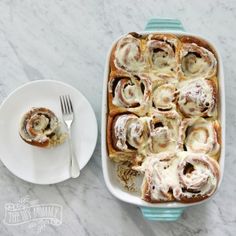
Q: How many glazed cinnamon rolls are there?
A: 12